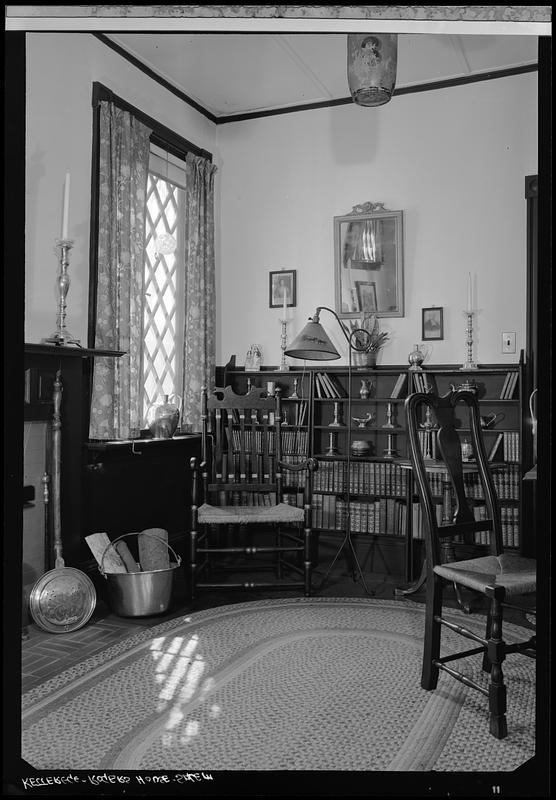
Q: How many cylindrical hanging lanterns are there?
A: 1